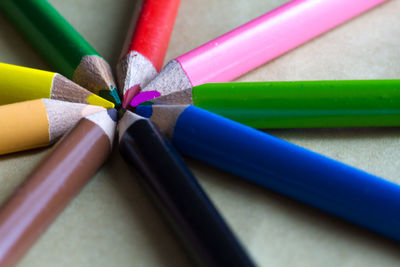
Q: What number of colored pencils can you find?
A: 9